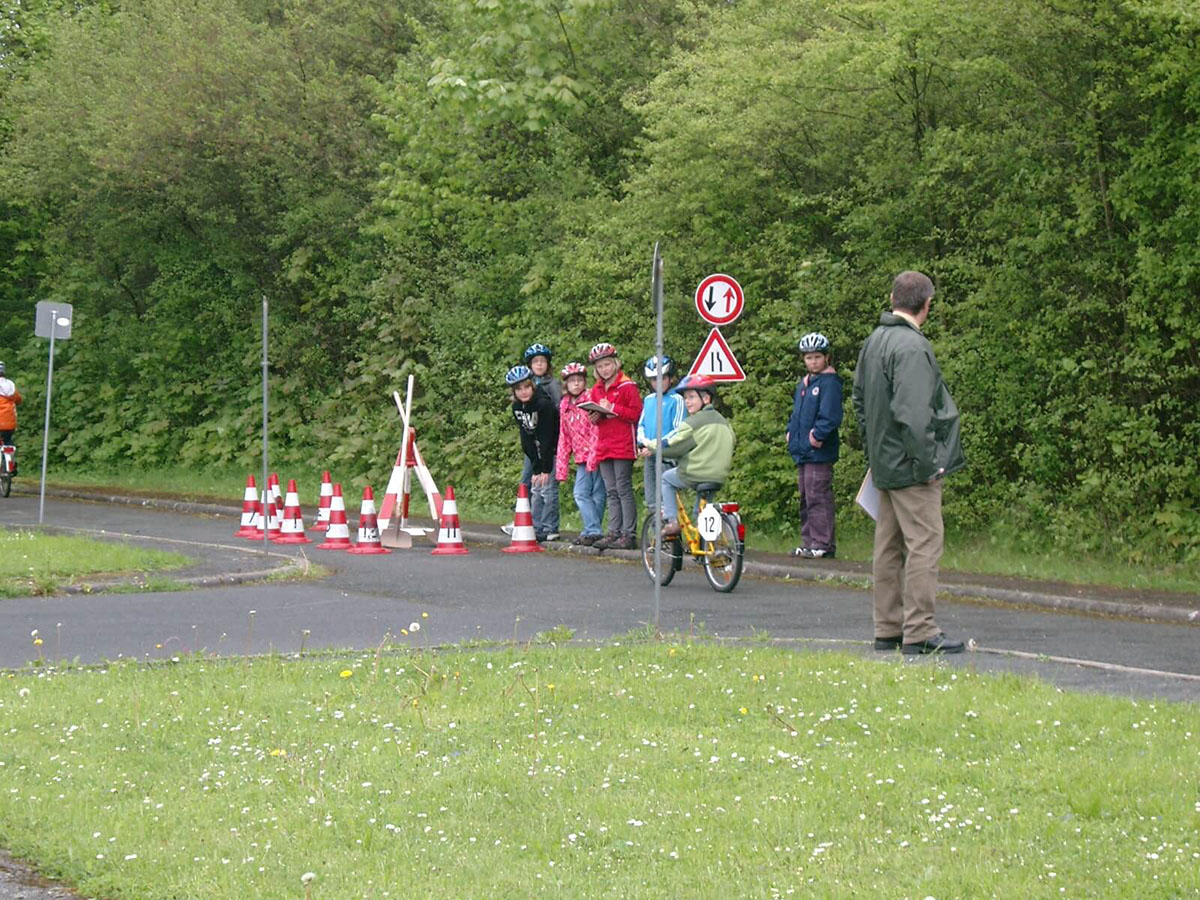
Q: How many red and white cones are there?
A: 9